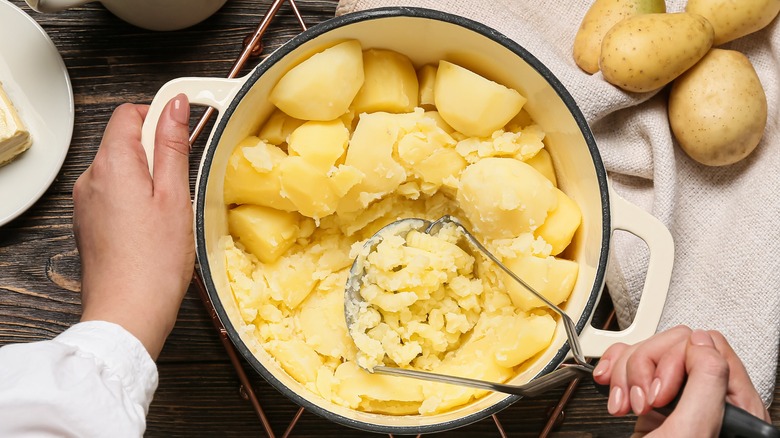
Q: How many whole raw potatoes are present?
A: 4